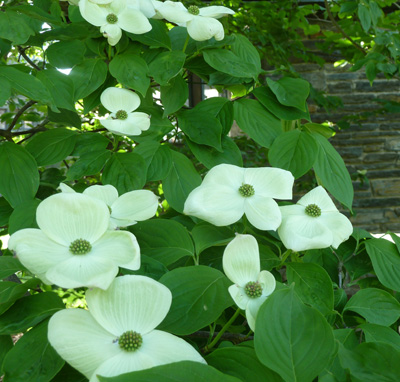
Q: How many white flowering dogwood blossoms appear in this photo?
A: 9